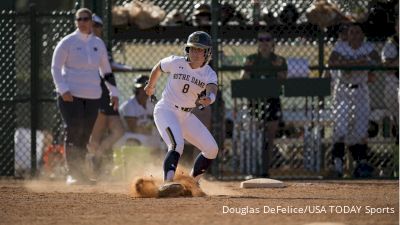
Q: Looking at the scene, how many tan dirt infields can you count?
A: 1